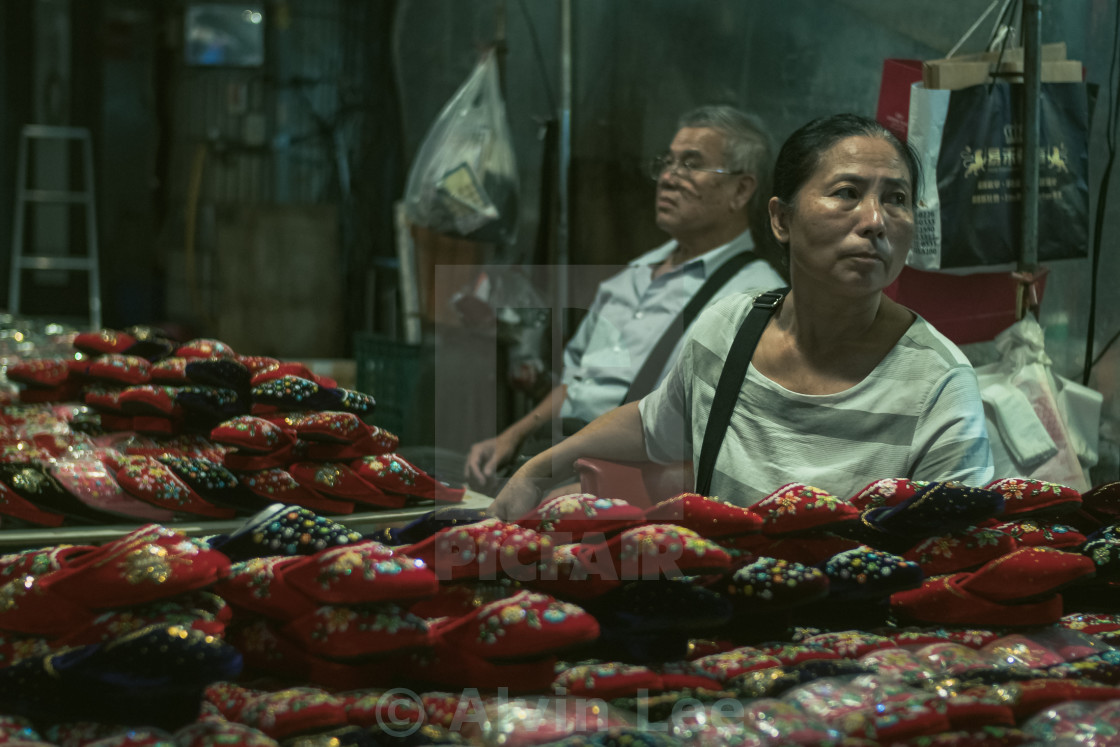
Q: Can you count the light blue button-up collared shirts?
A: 1